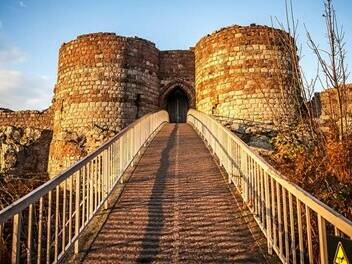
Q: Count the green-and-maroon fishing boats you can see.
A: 0